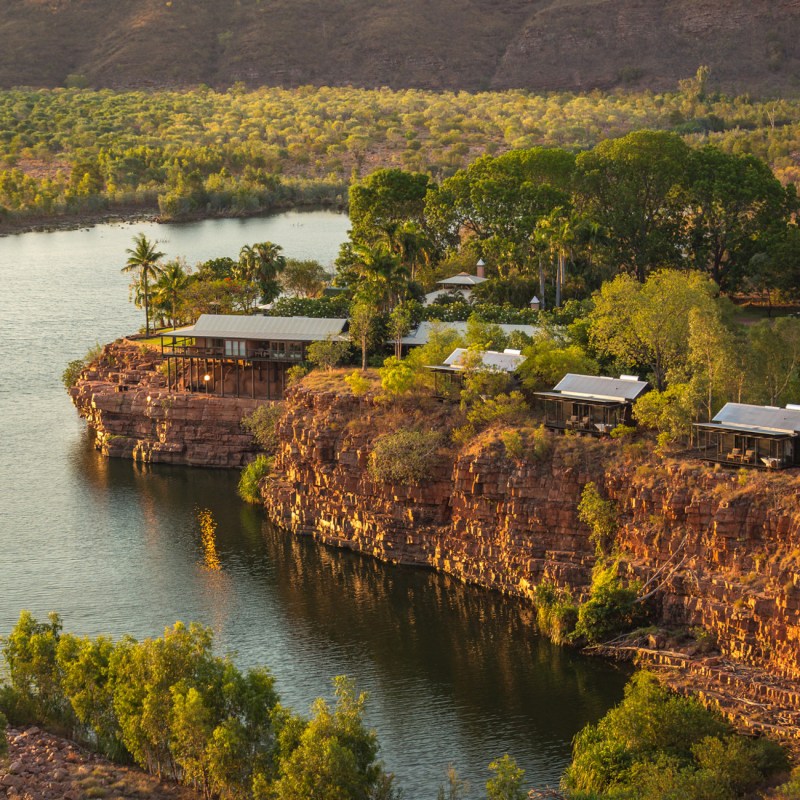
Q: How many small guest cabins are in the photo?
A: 3